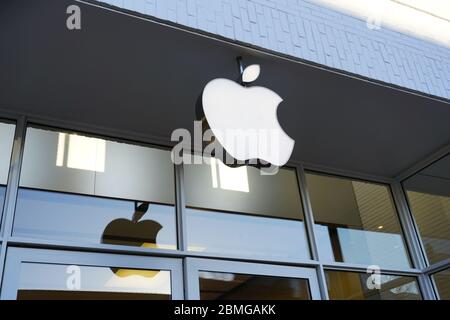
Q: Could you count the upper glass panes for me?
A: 5